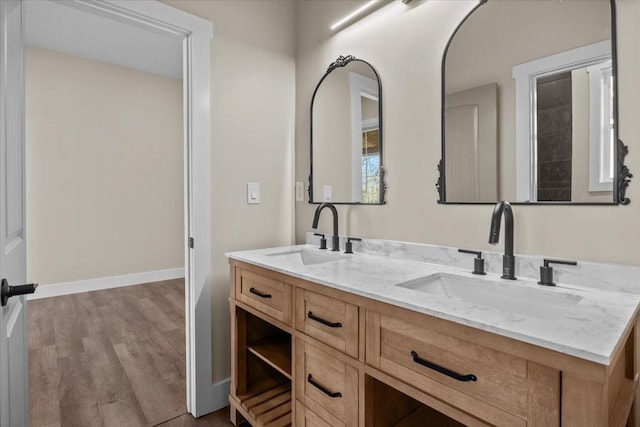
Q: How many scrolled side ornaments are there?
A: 4